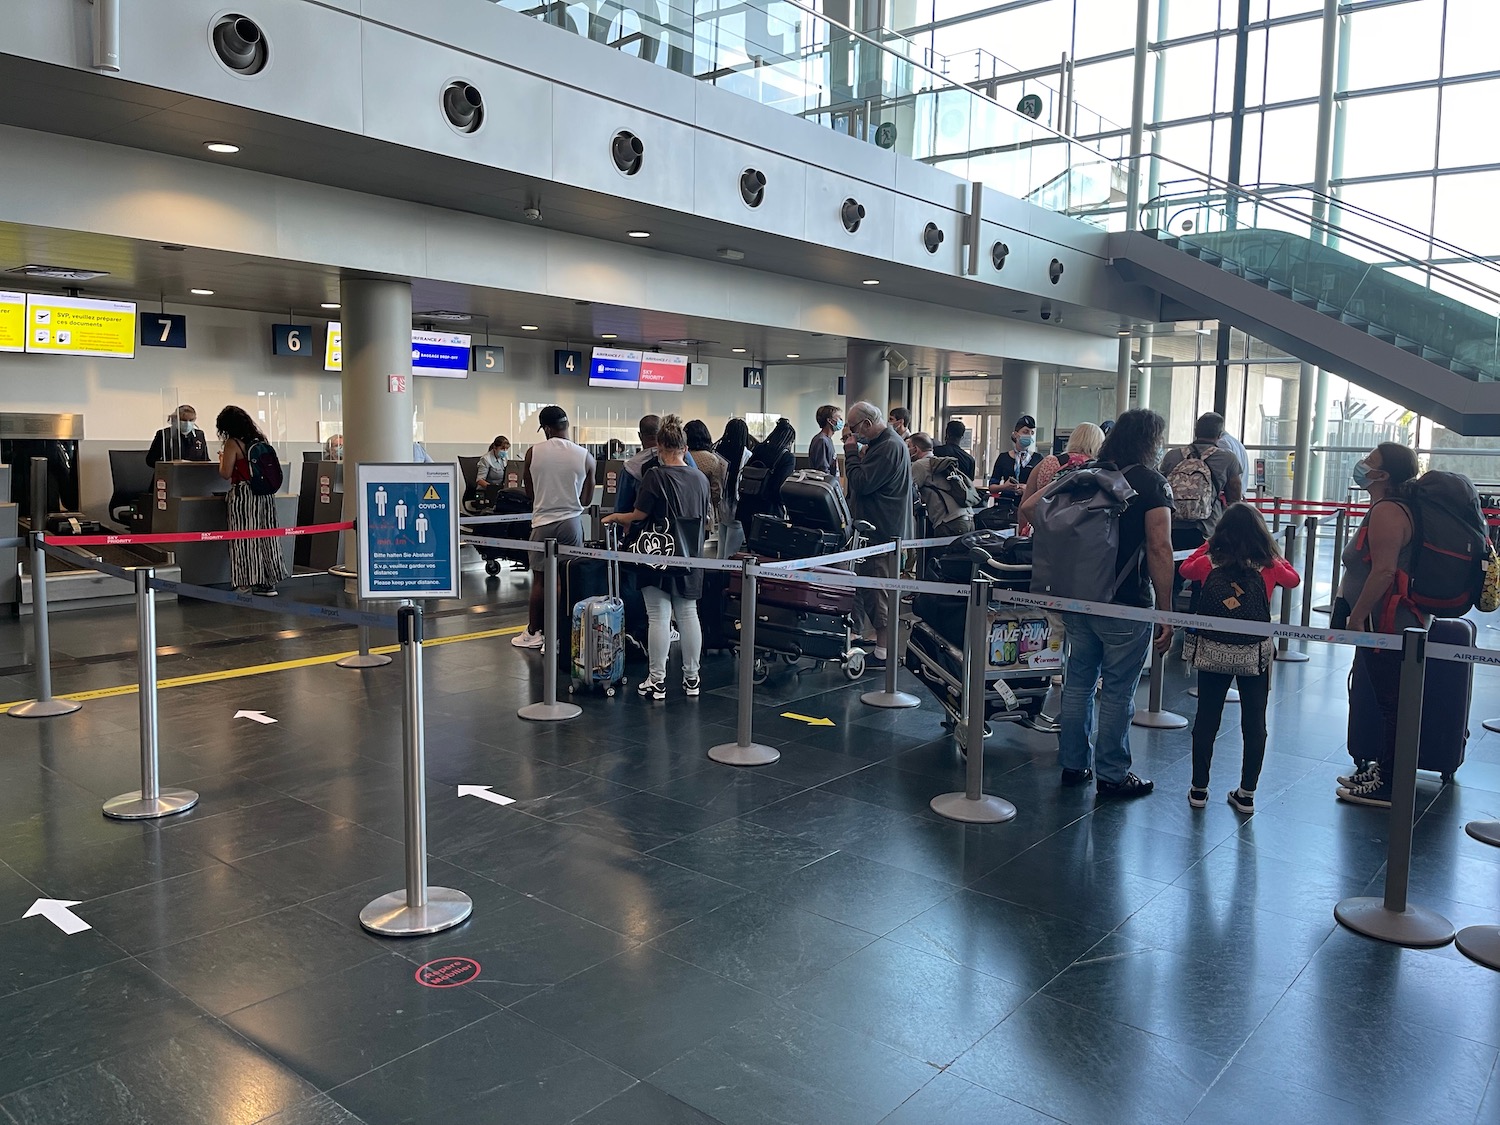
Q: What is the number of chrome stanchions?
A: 2